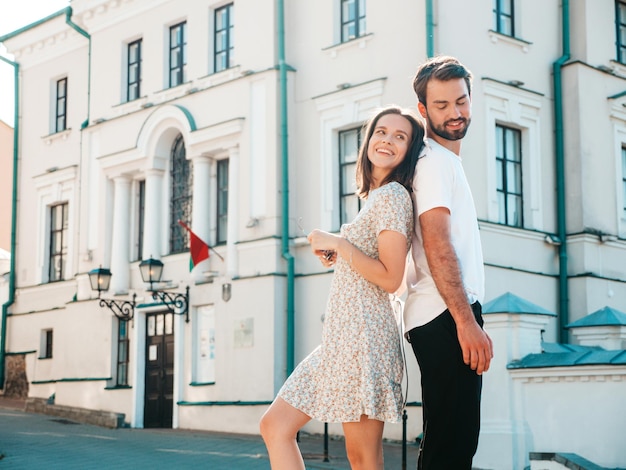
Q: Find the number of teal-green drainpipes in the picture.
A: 5